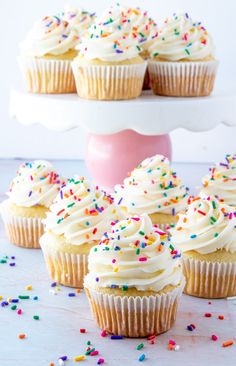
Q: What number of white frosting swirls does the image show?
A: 11